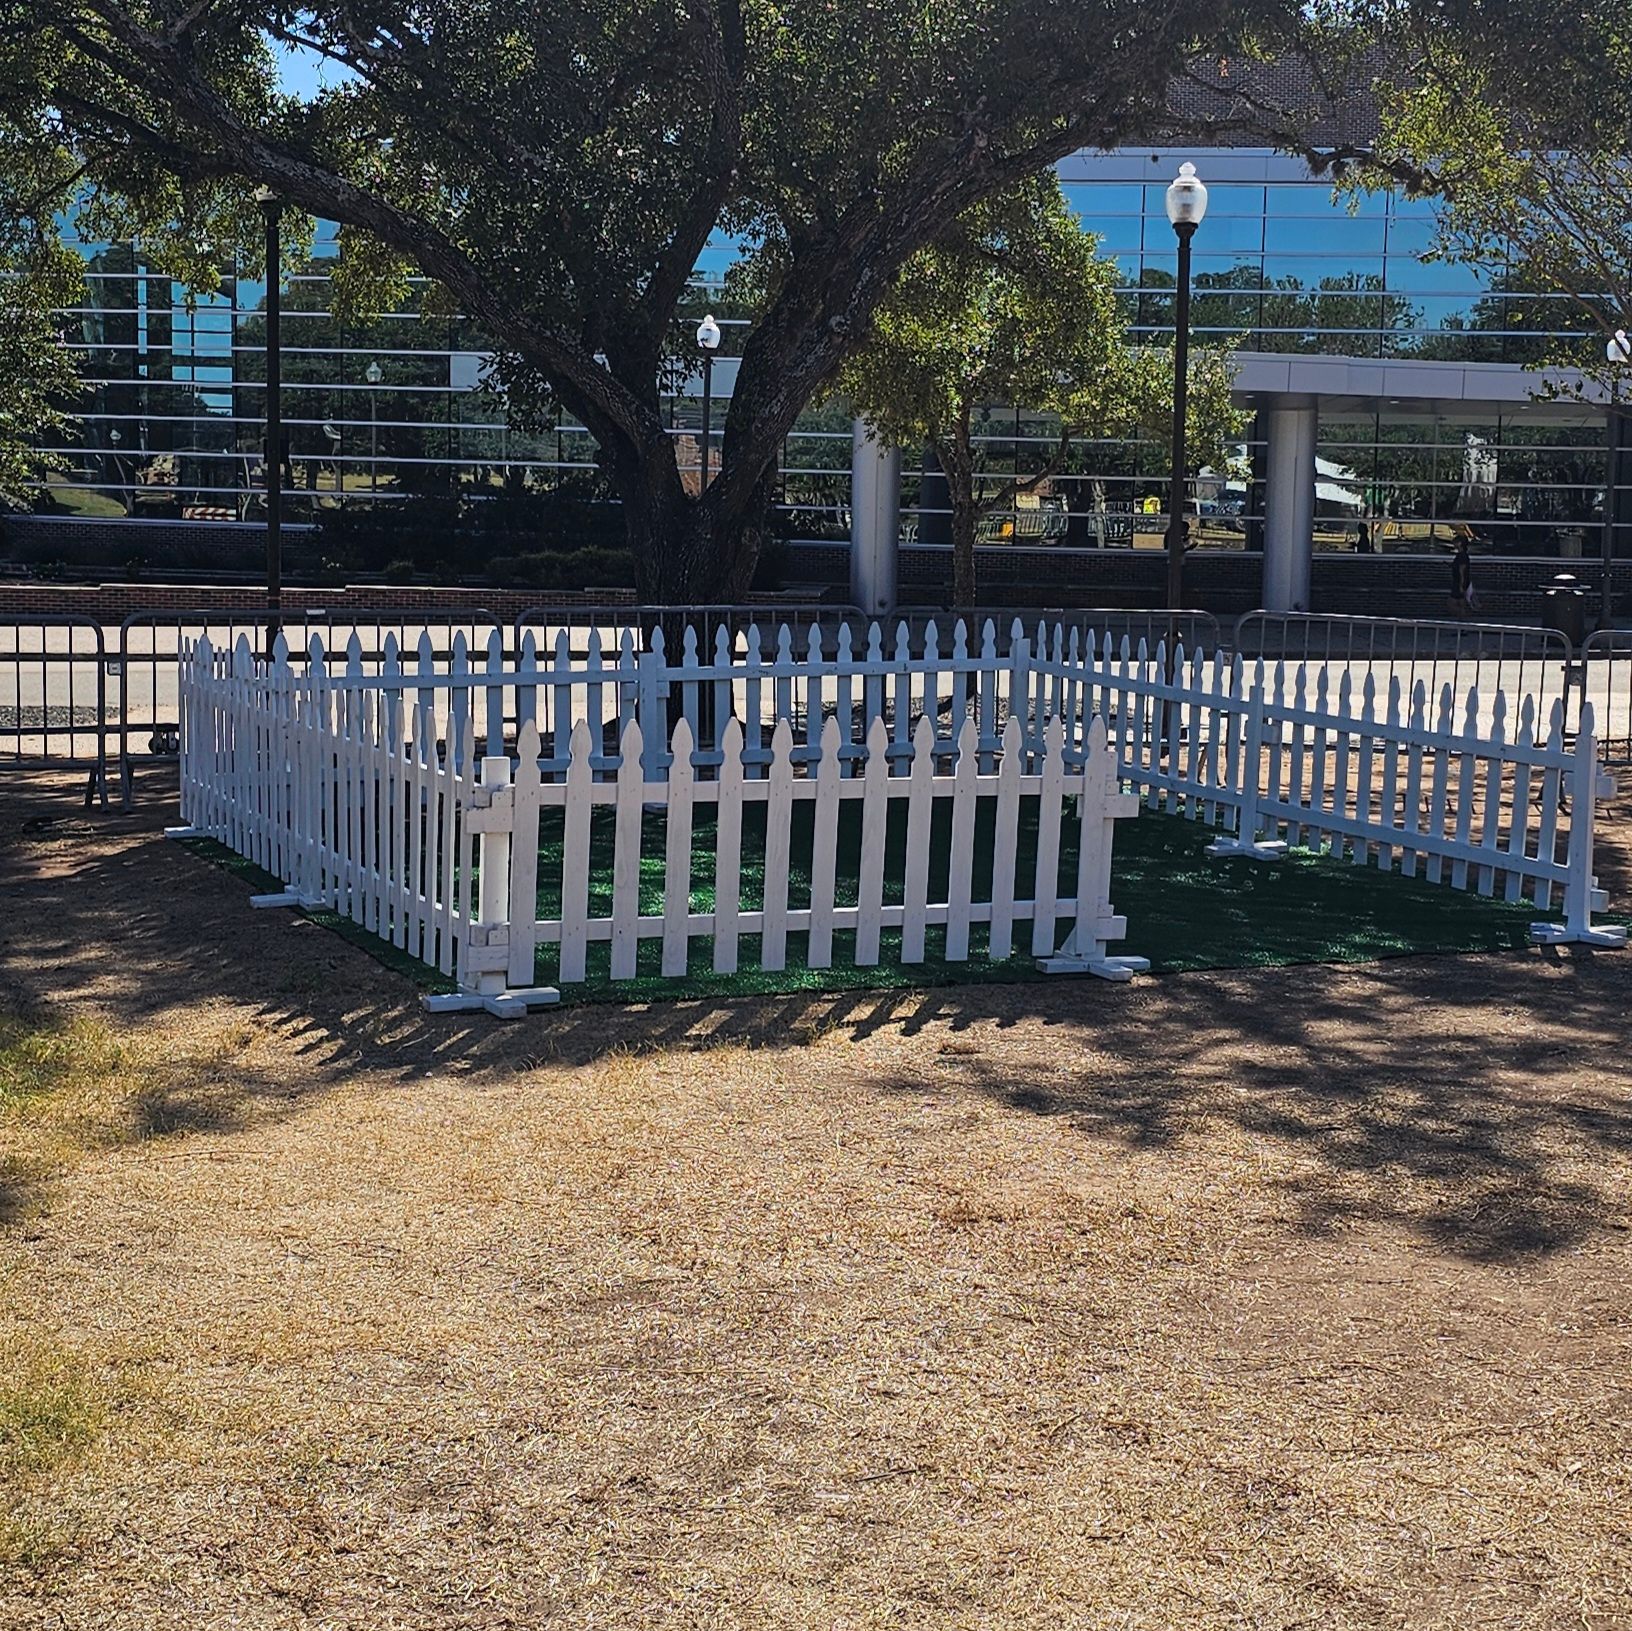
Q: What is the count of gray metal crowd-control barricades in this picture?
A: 6